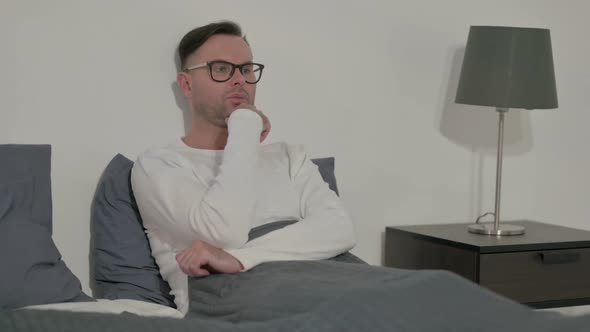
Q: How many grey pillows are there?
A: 2